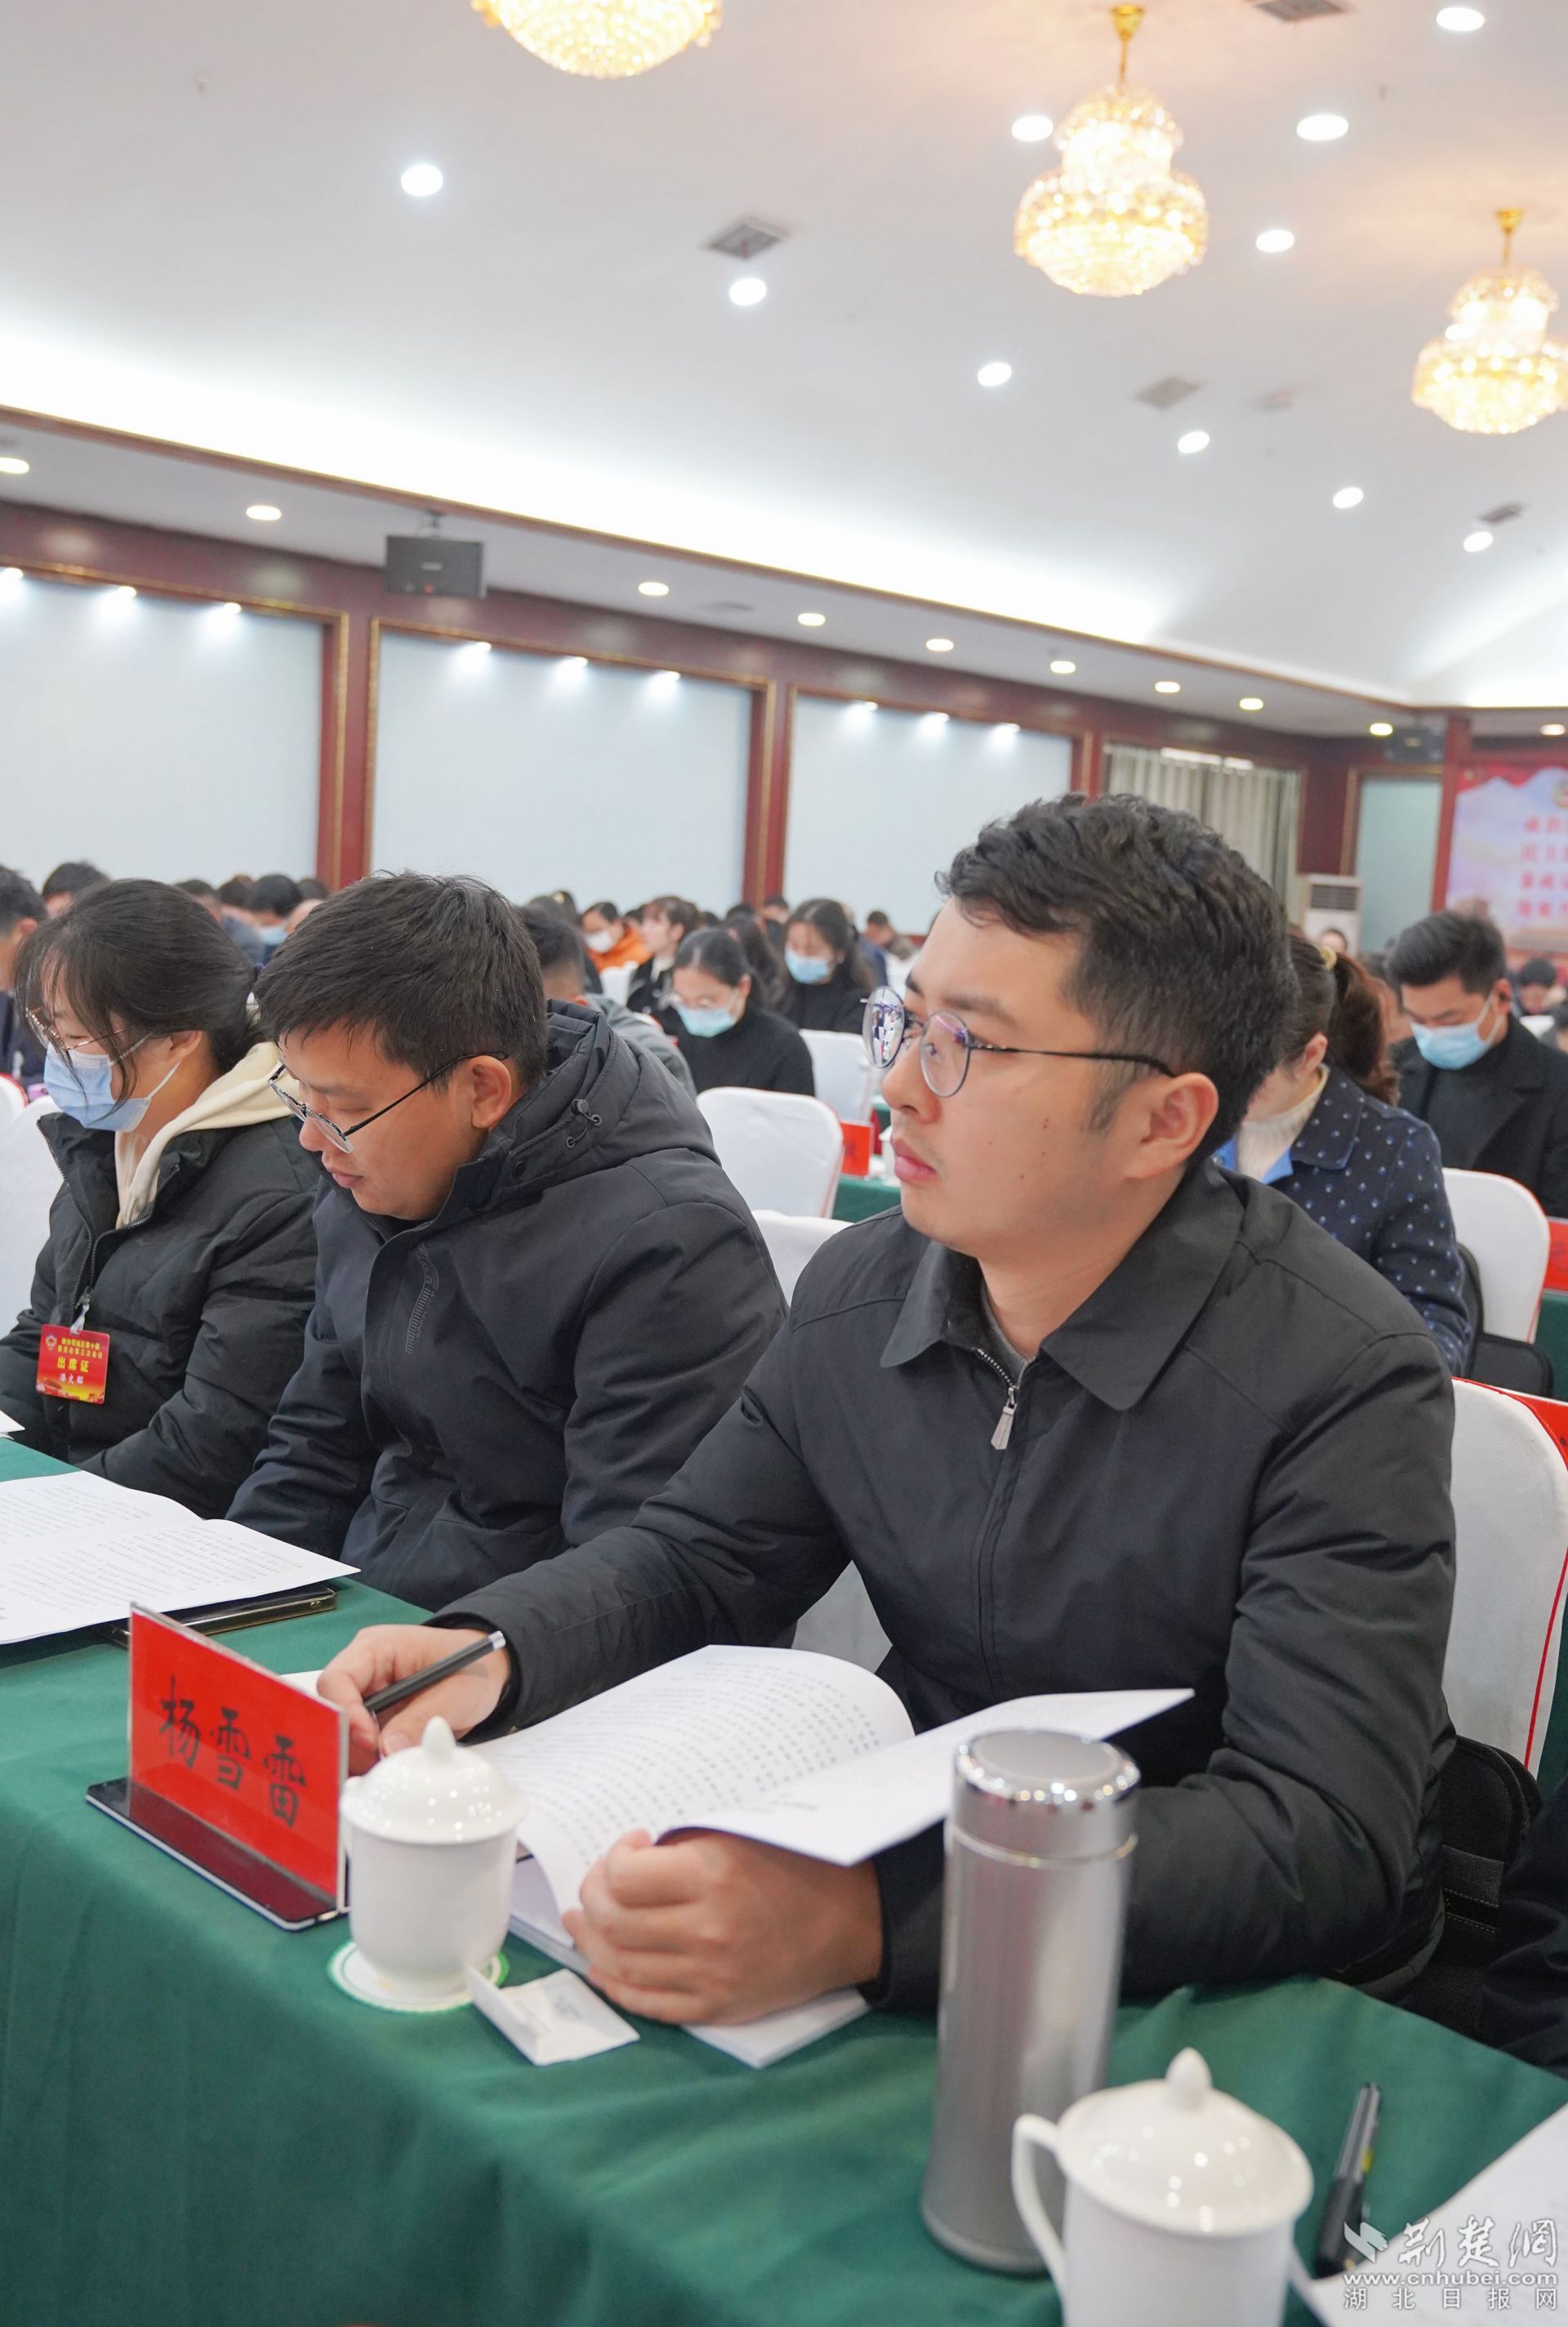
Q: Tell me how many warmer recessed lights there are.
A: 10